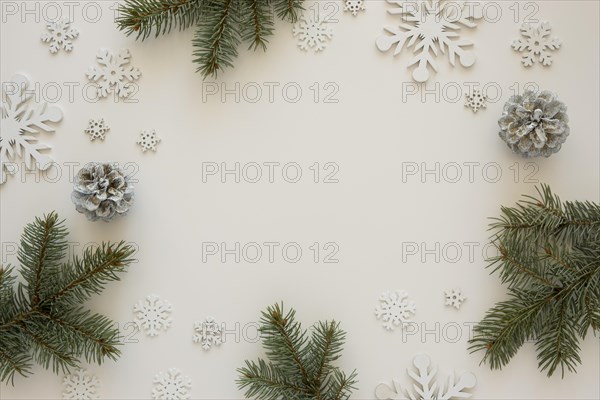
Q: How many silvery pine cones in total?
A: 2